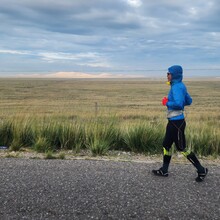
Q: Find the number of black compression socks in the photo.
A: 2